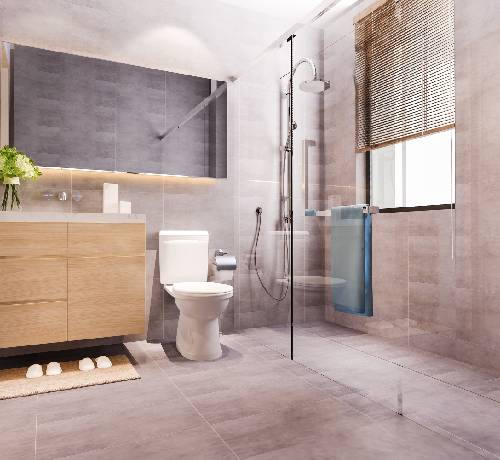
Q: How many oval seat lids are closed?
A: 1